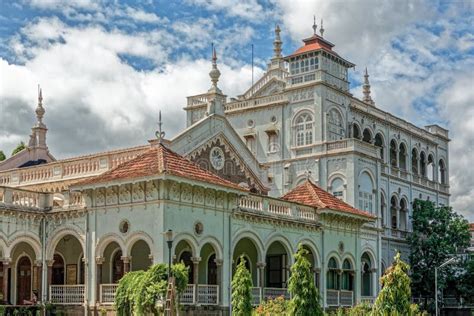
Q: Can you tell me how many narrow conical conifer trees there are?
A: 3